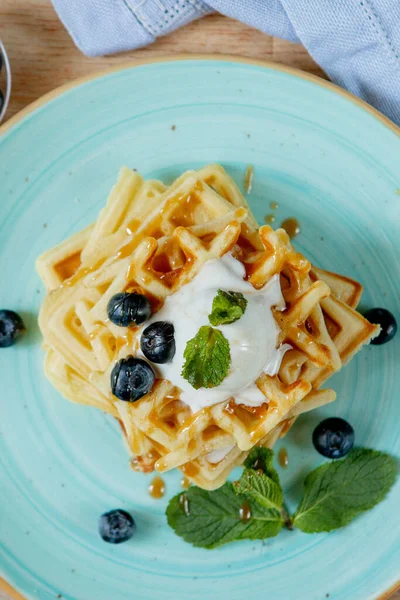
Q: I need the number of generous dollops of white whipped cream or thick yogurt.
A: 1